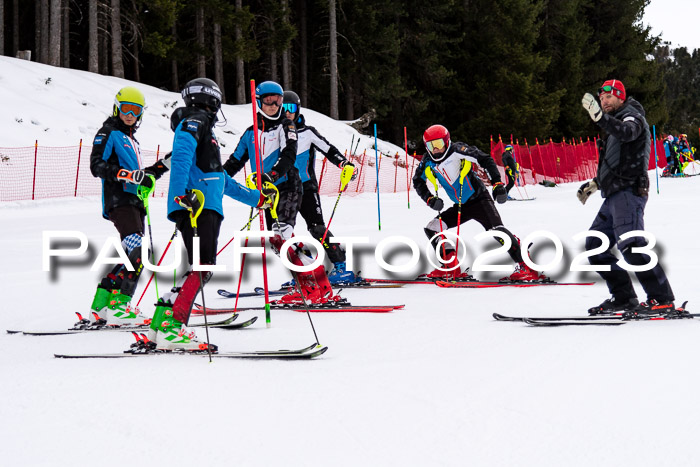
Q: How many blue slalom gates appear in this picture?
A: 2